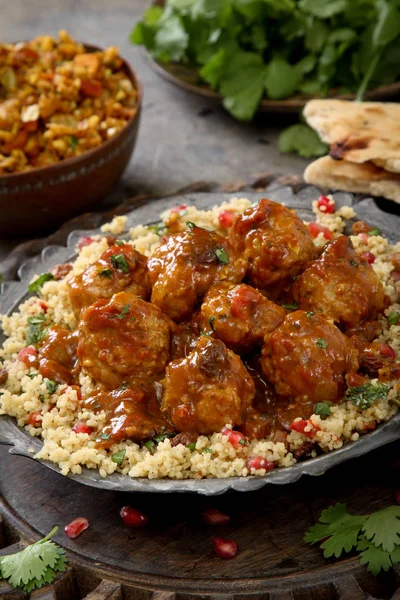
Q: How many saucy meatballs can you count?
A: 8